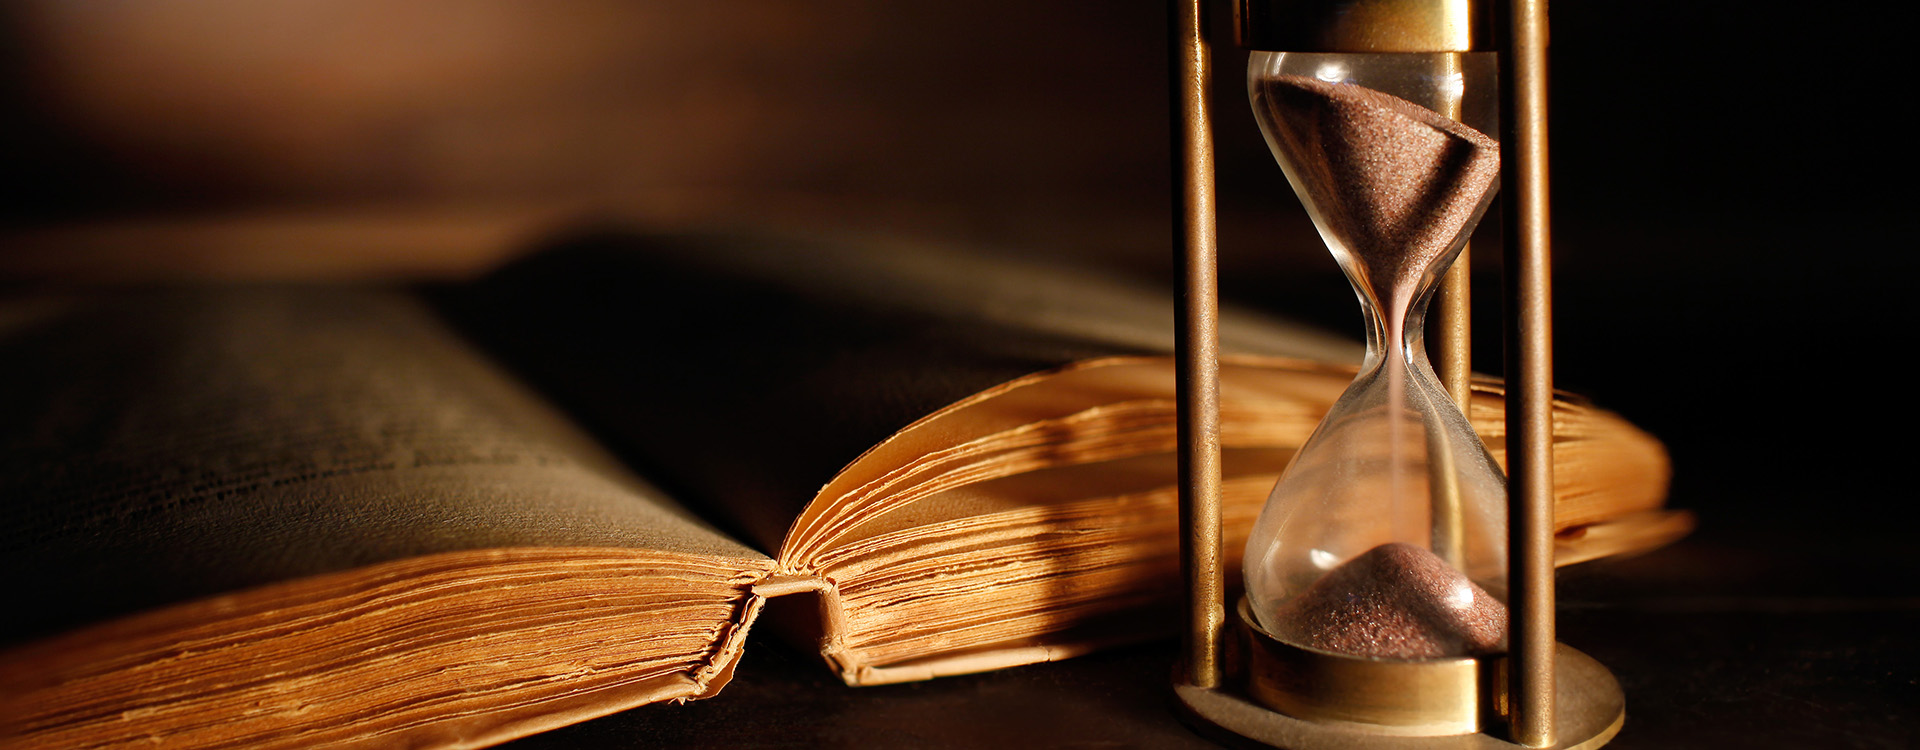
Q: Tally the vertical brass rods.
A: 3